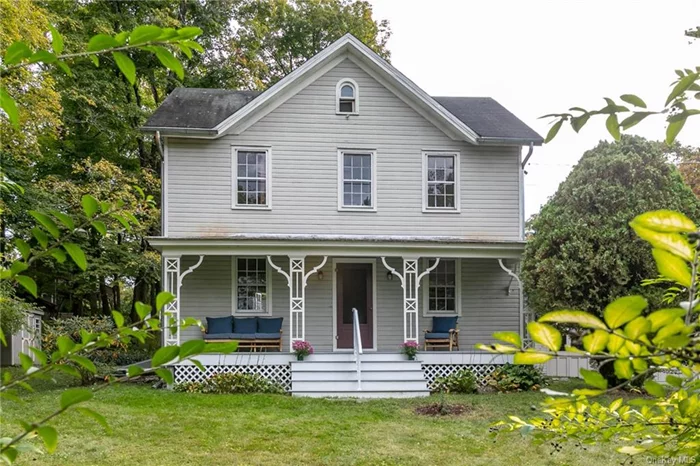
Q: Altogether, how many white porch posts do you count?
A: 4